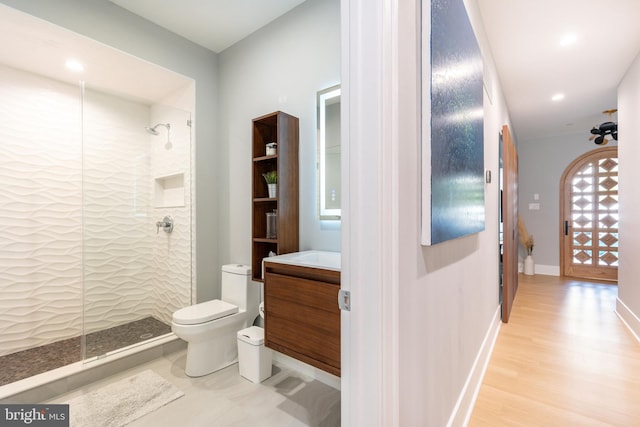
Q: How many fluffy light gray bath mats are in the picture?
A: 1